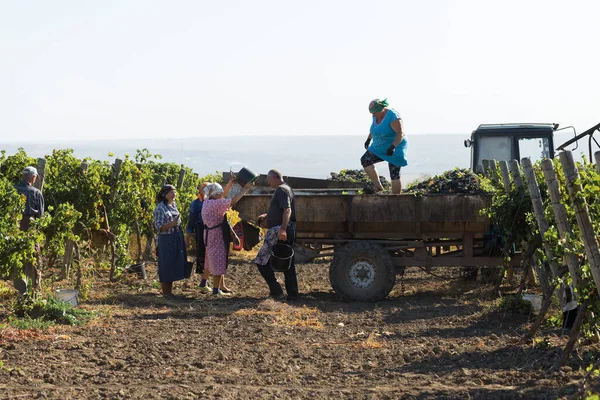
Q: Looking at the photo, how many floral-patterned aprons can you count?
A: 1